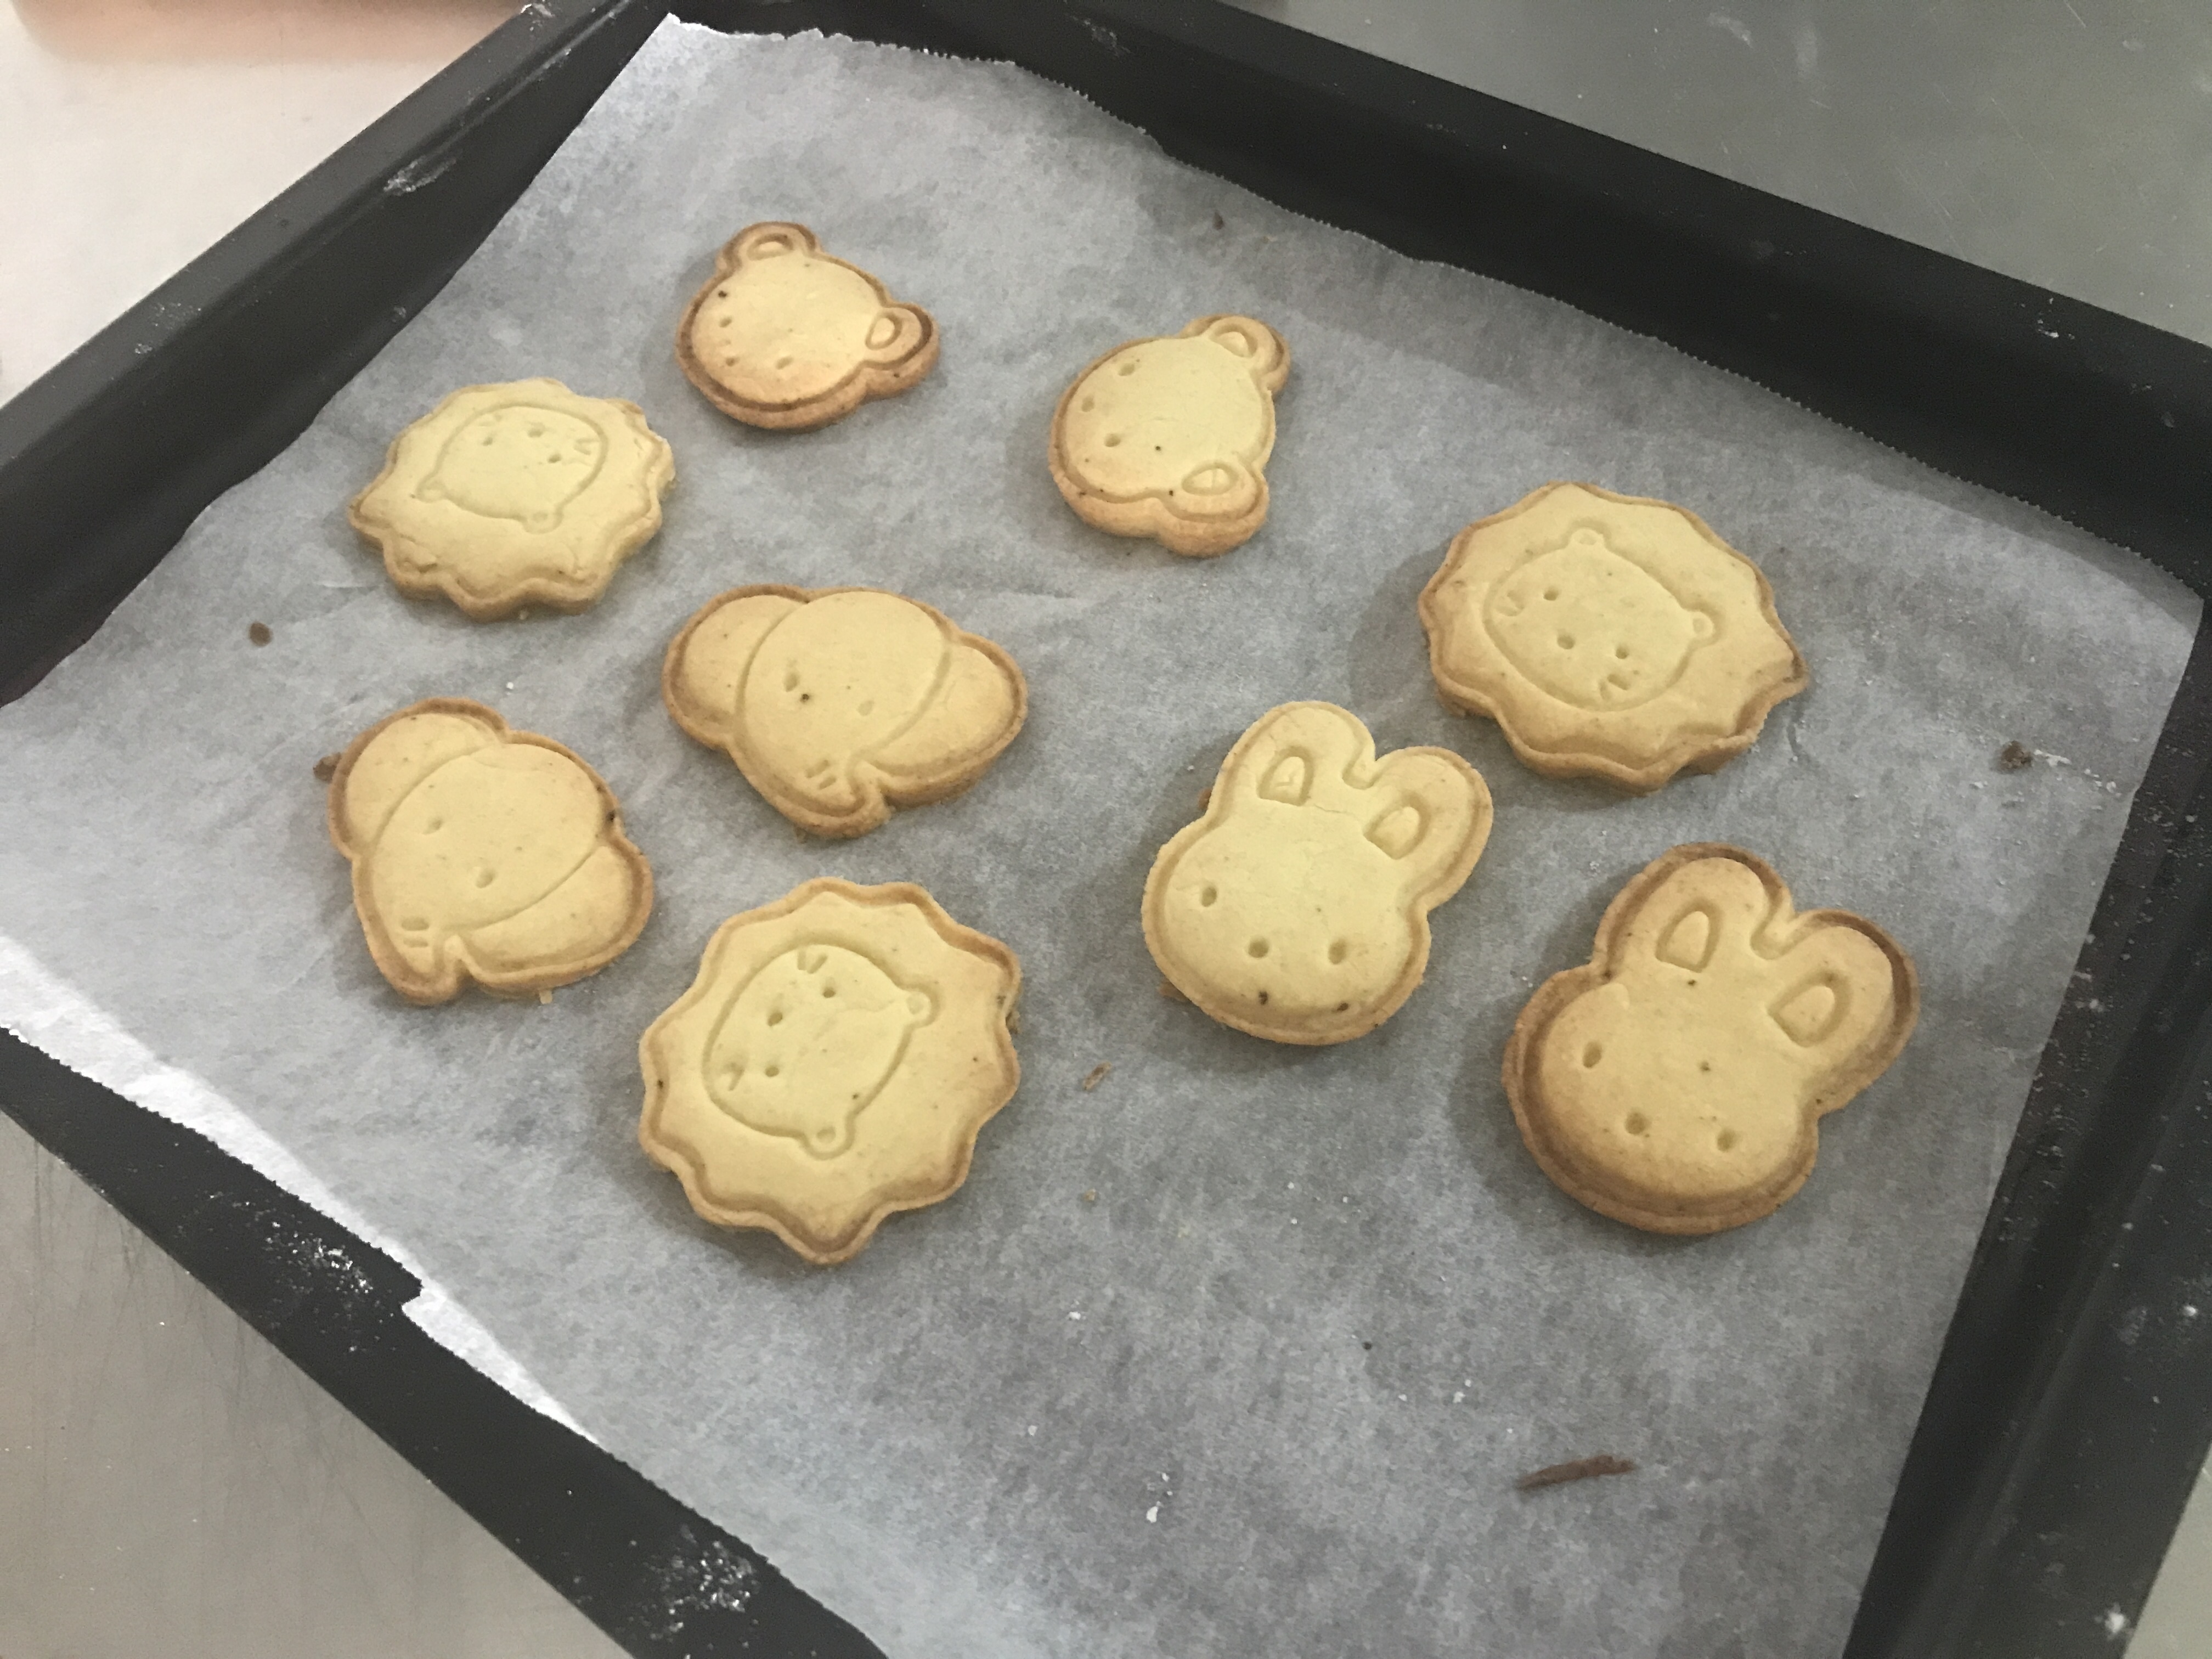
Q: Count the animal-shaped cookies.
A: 9